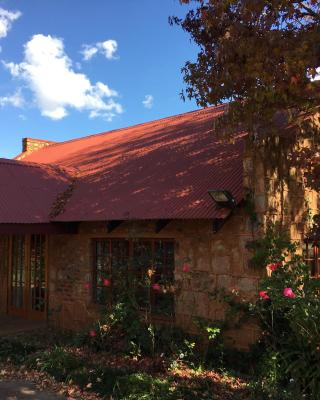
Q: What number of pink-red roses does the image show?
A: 8